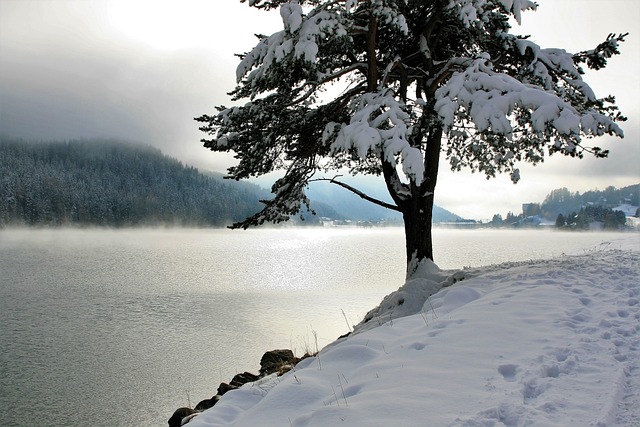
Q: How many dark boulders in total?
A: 5